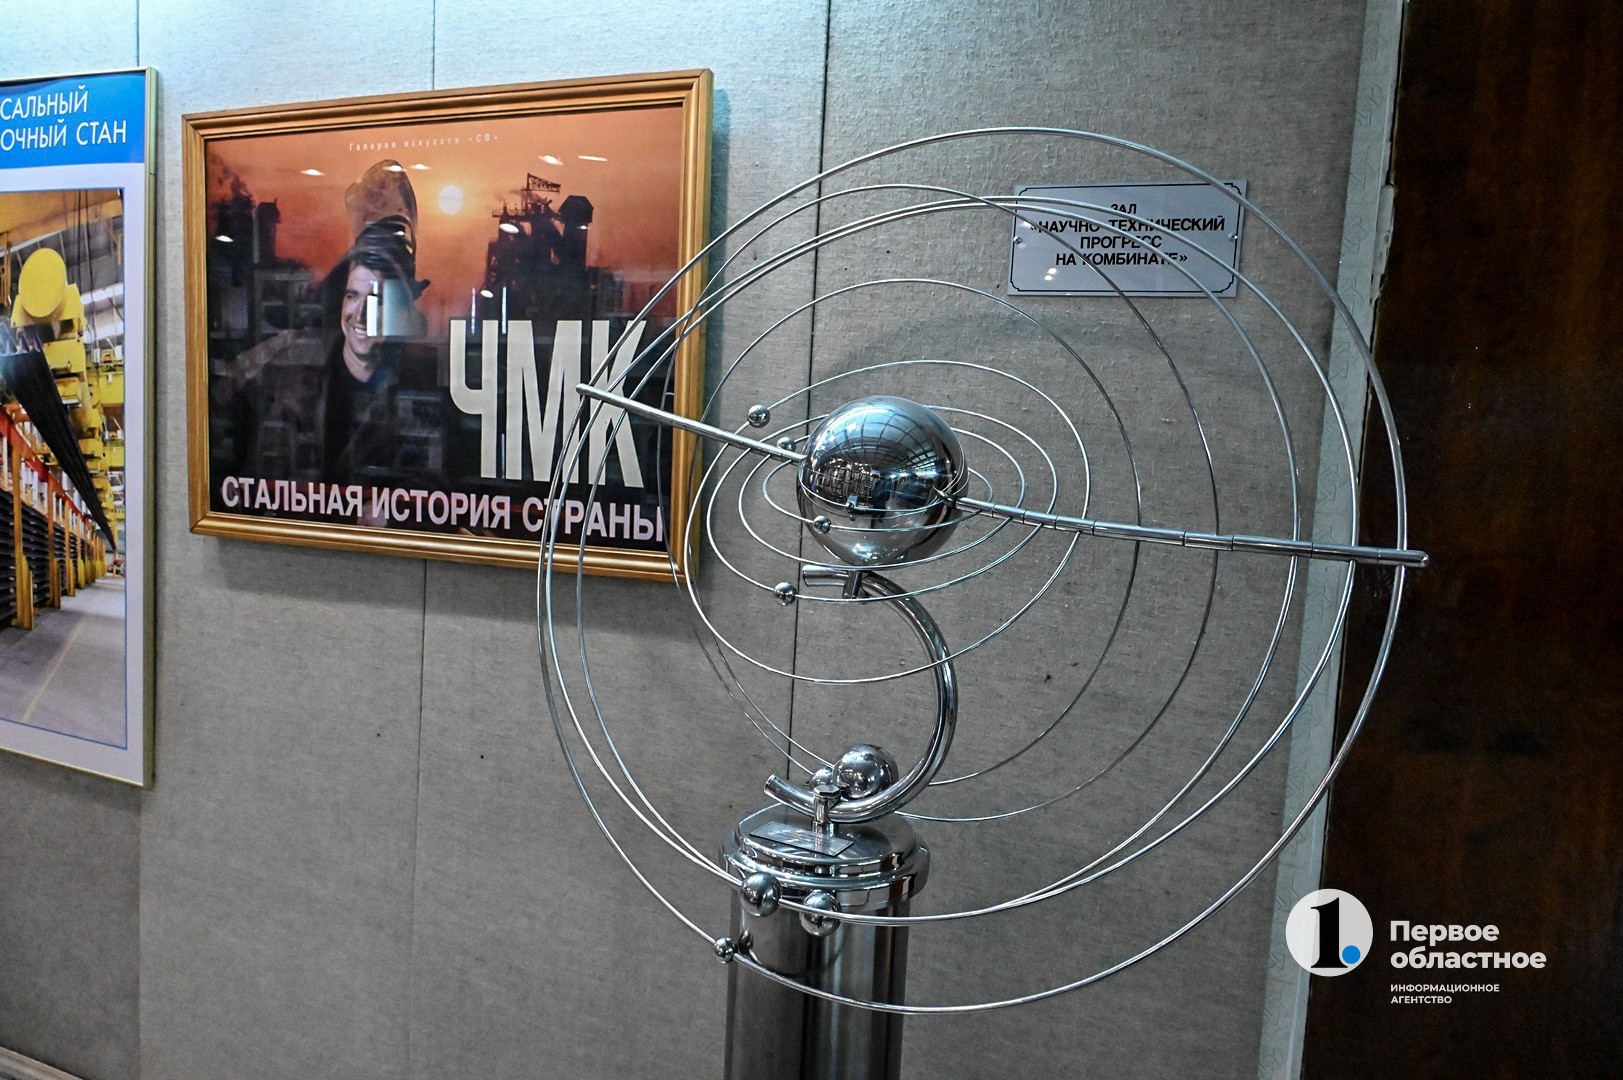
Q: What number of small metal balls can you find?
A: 9